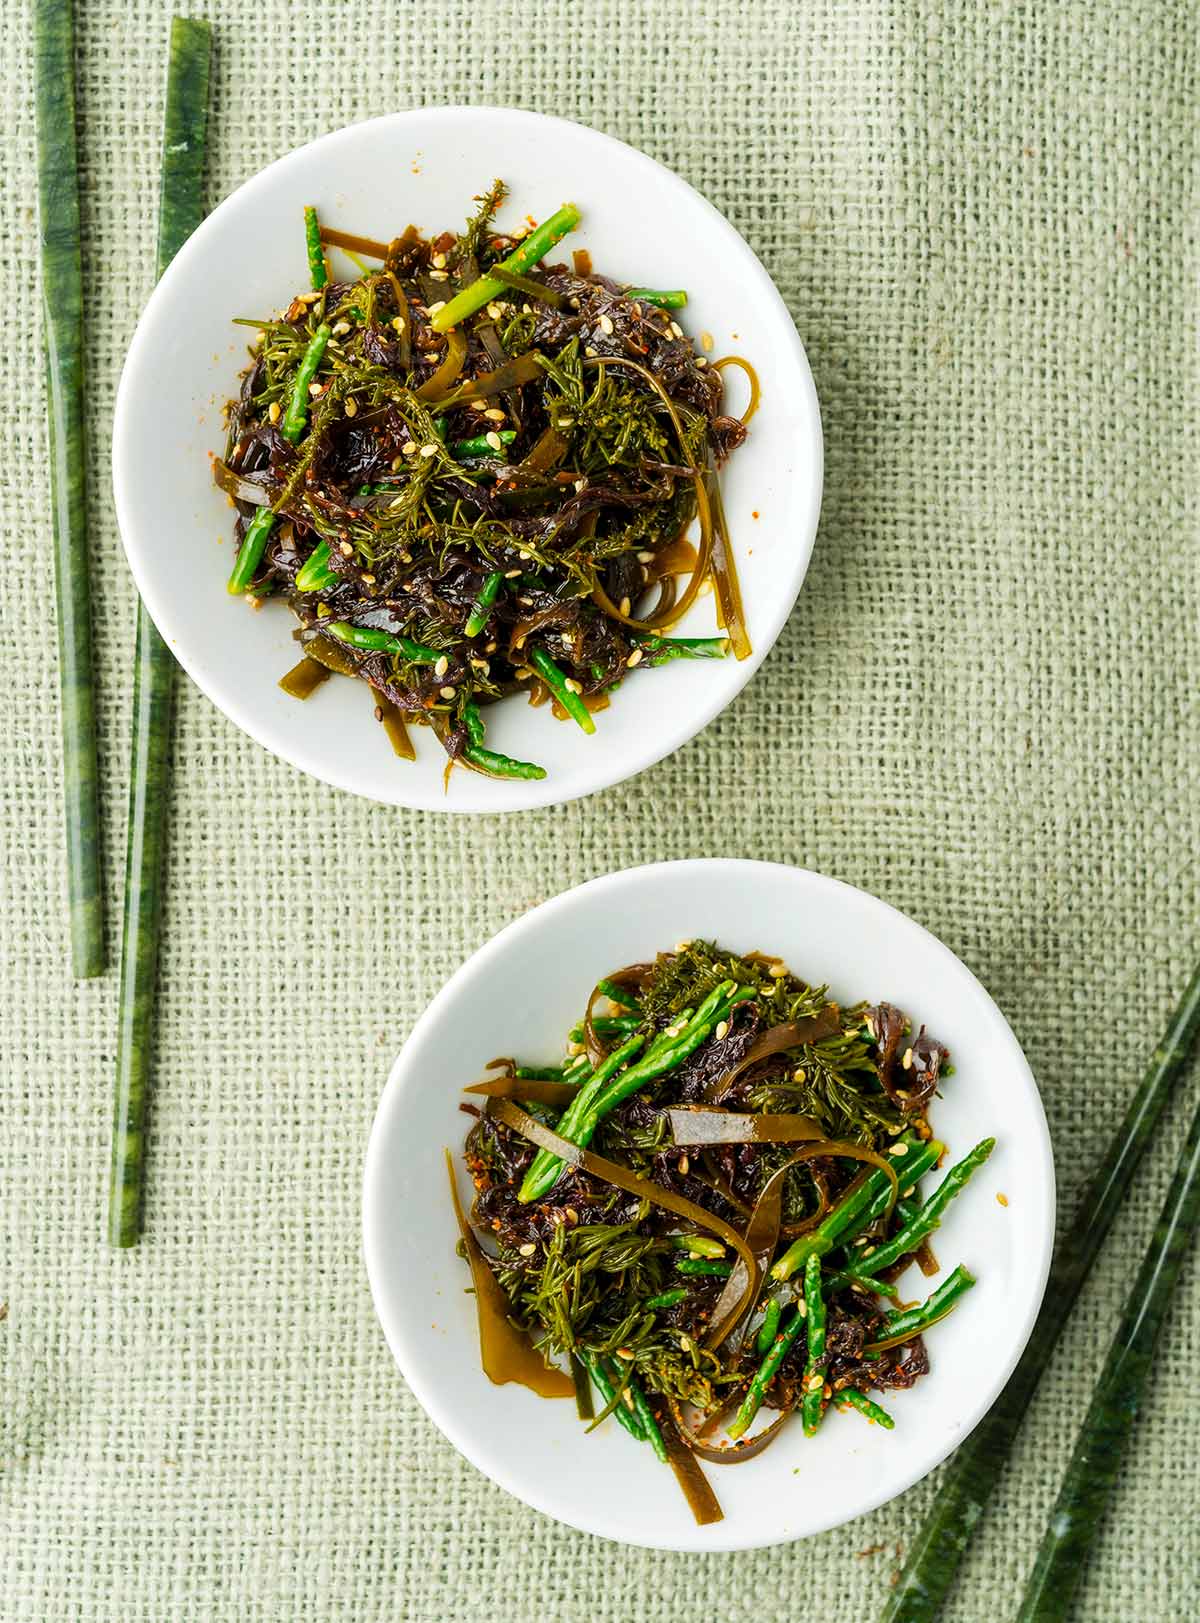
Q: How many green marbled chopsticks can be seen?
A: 4